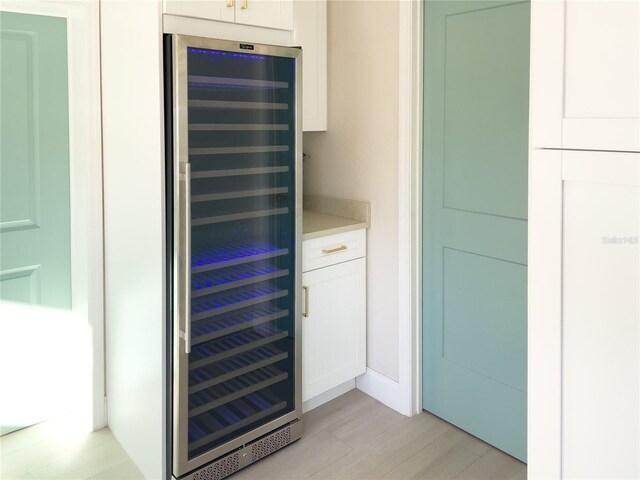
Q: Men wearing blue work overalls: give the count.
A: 0